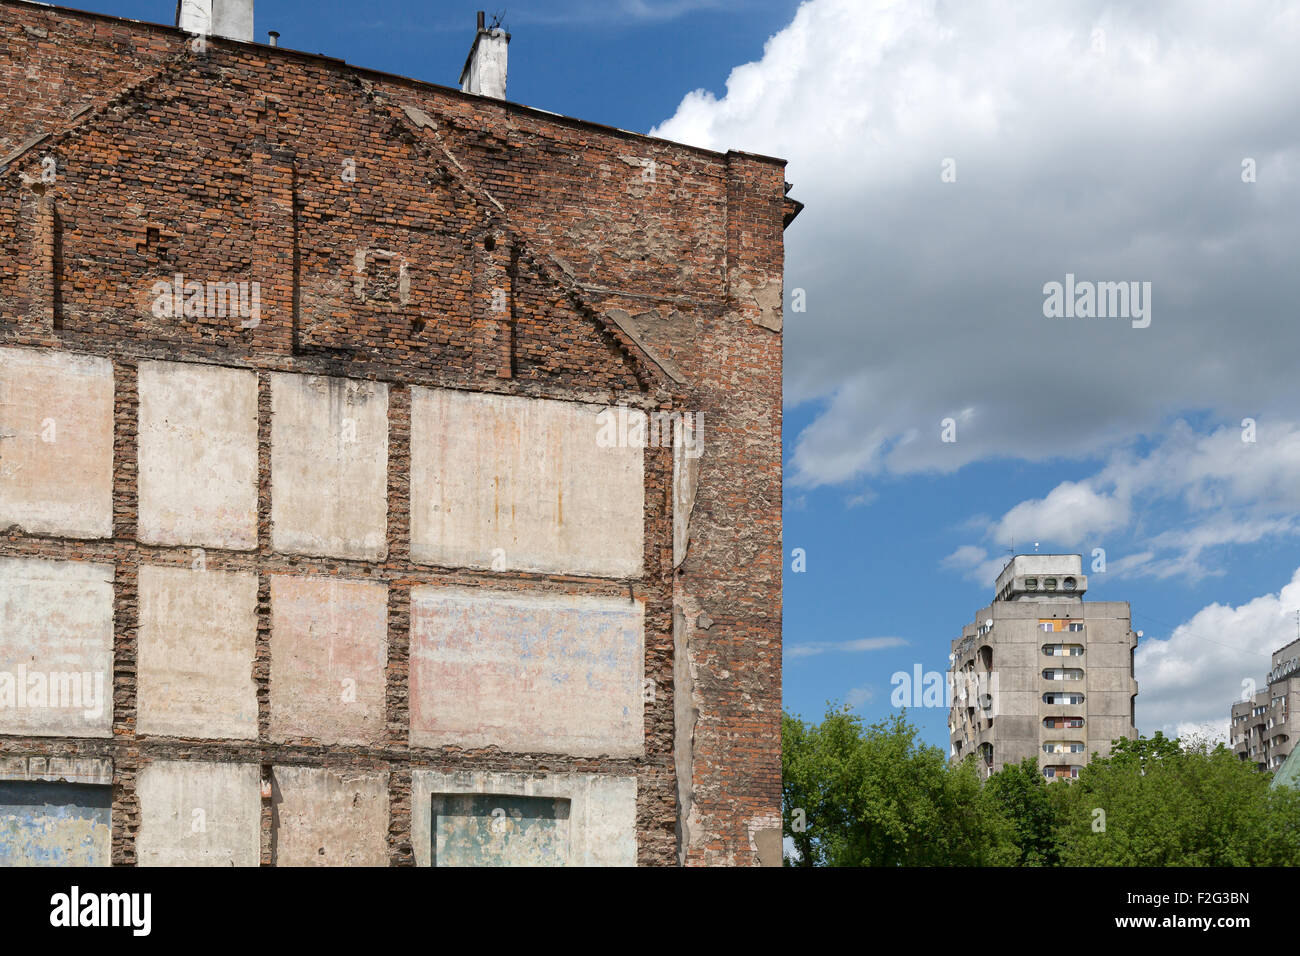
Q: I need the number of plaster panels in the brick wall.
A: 12